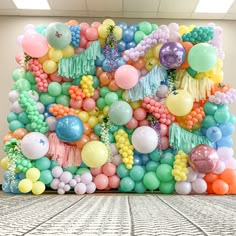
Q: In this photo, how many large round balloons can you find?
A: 12